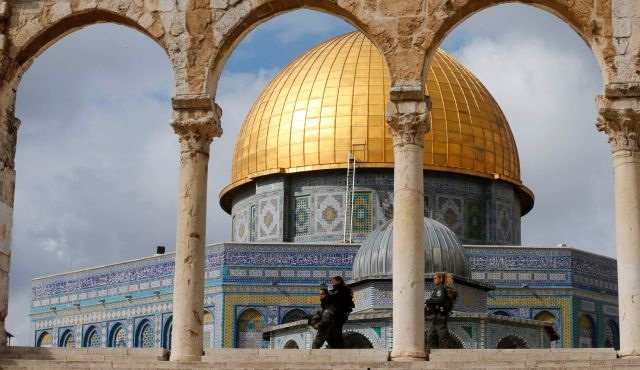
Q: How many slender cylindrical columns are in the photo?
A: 3